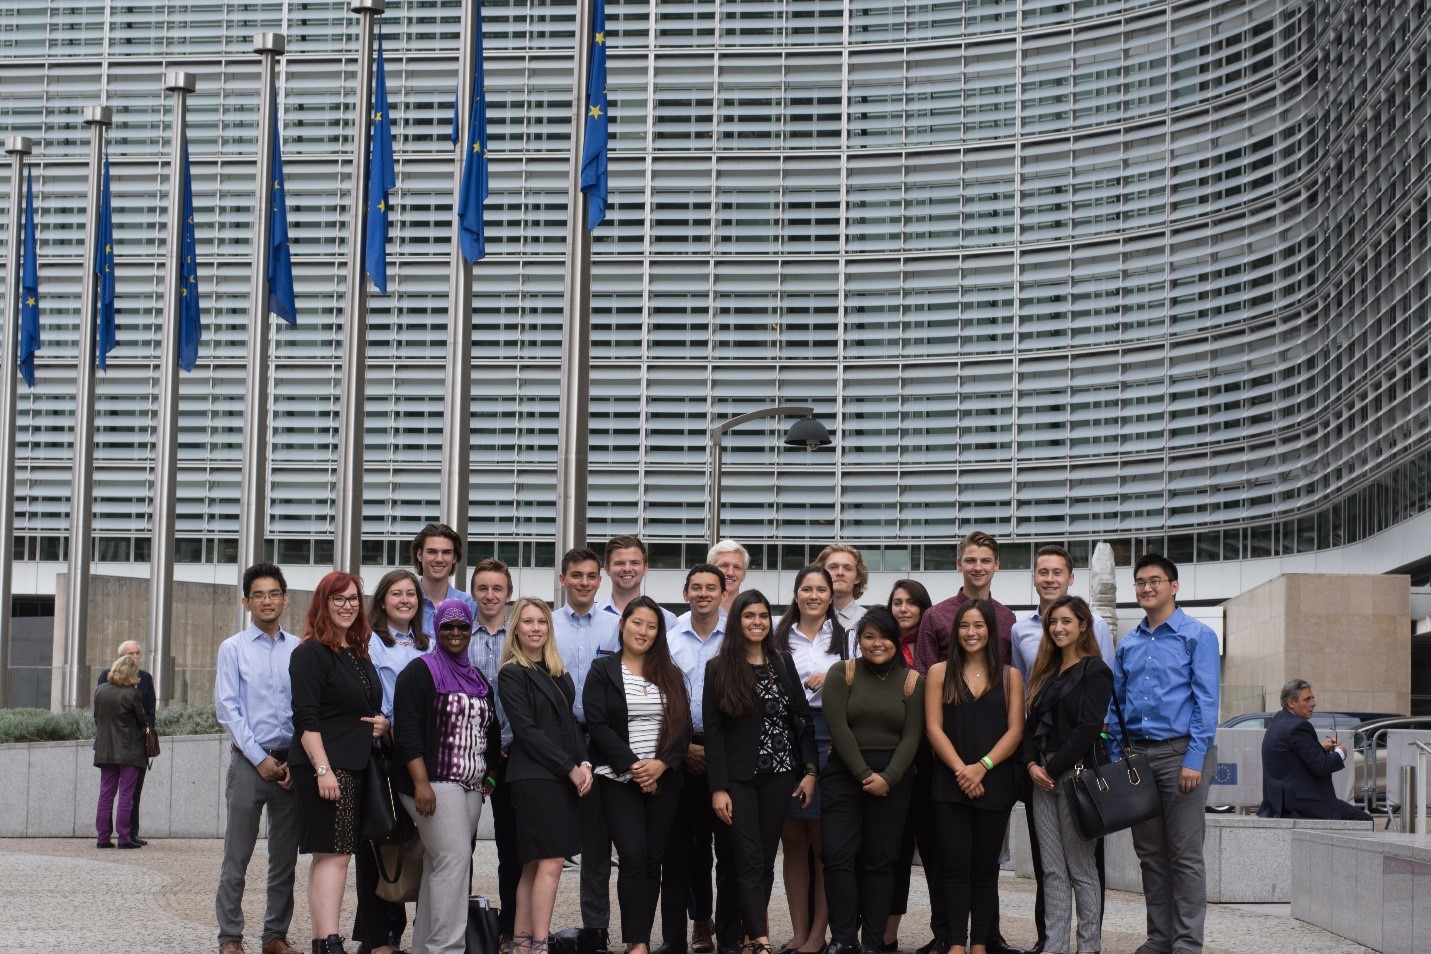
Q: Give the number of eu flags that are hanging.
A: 7